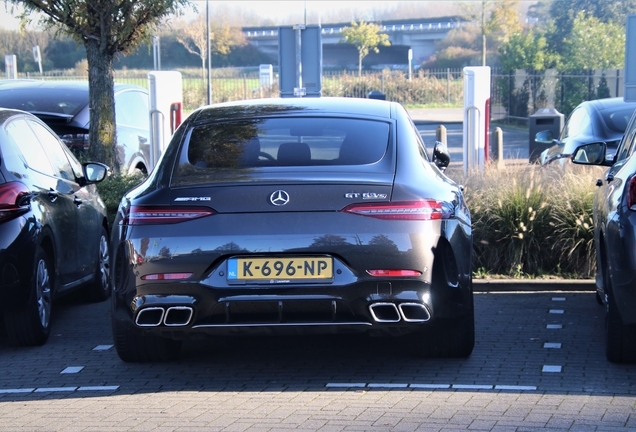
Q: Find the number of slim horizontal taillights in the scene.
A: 2